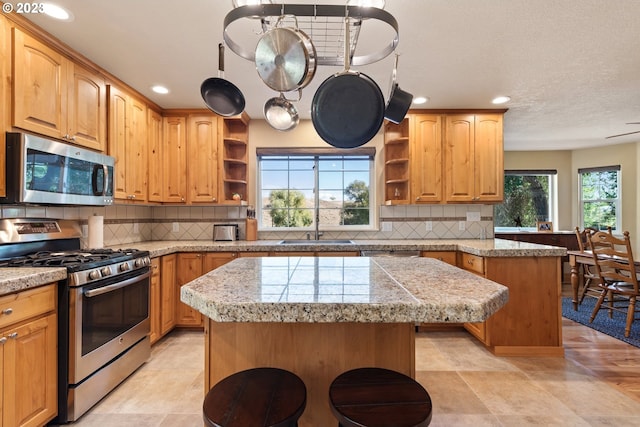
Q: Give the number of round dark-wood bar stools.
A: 2